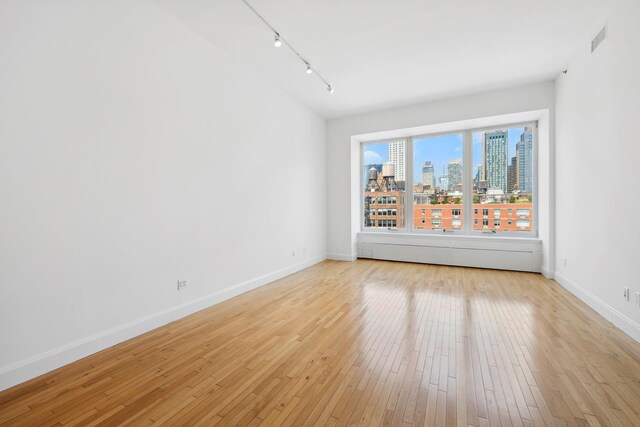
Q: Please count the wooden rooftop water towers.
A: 2